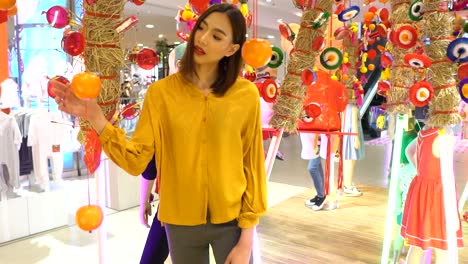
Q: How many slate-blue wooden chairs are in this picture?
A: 0